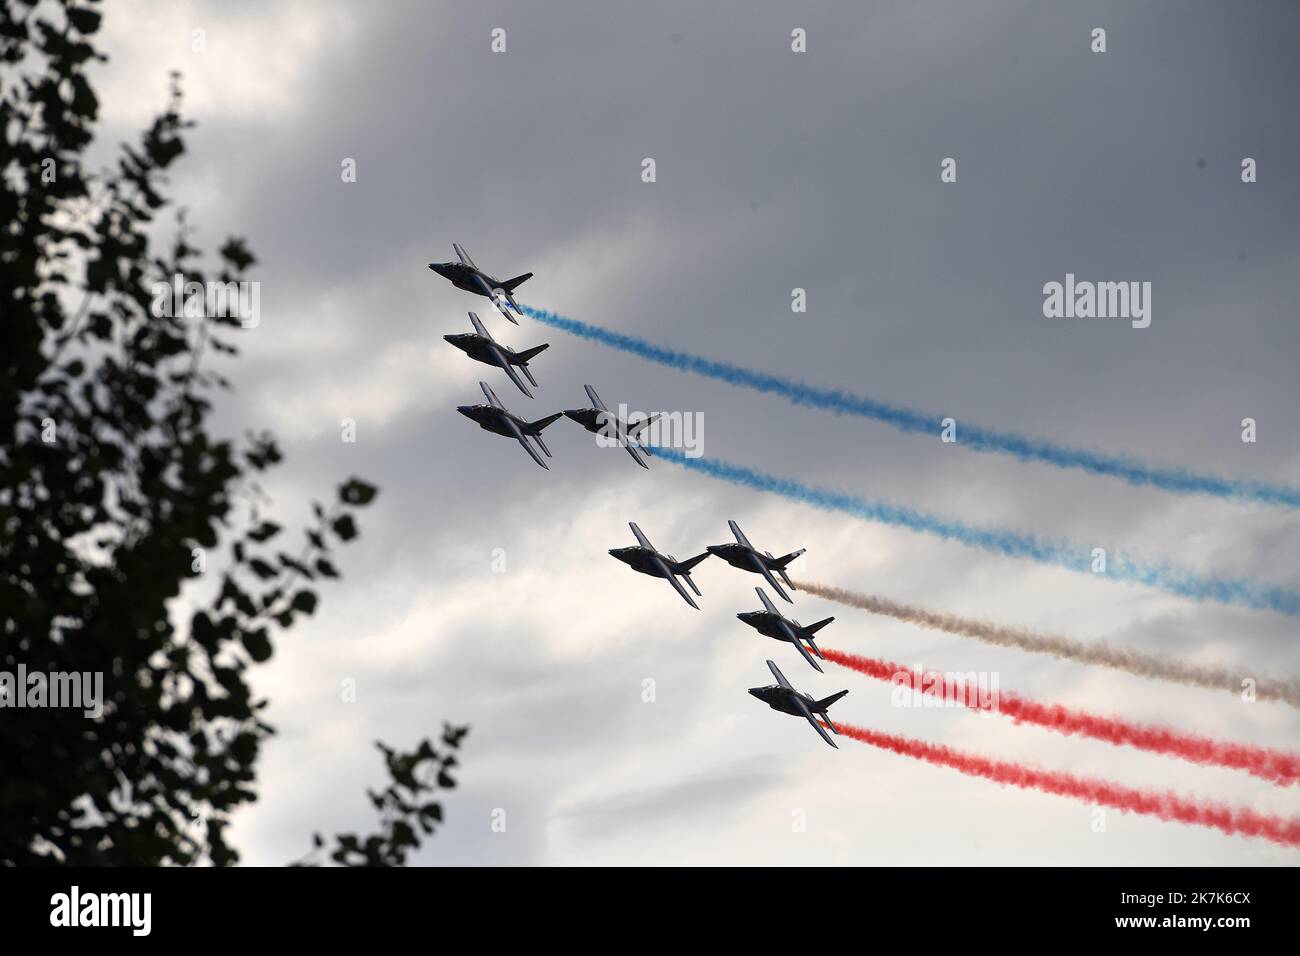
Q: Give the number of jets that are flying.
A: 8